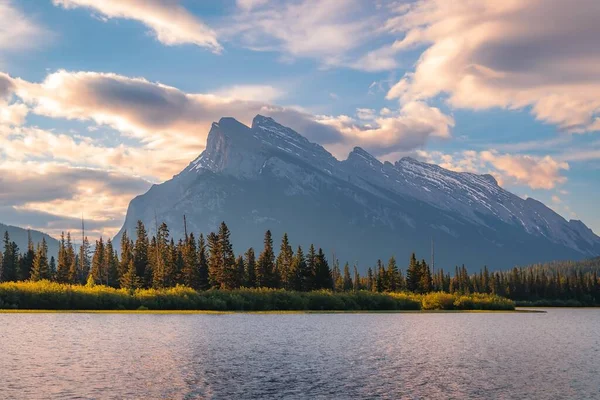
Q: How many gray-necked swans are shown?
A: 0